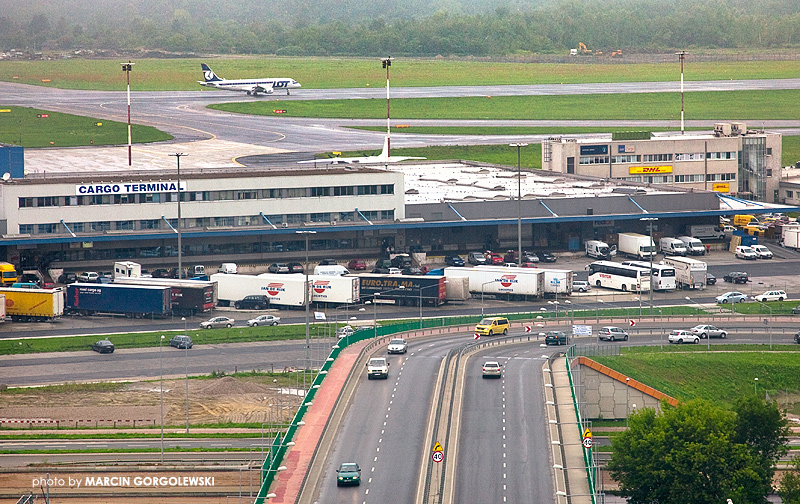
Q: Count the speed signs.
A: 2